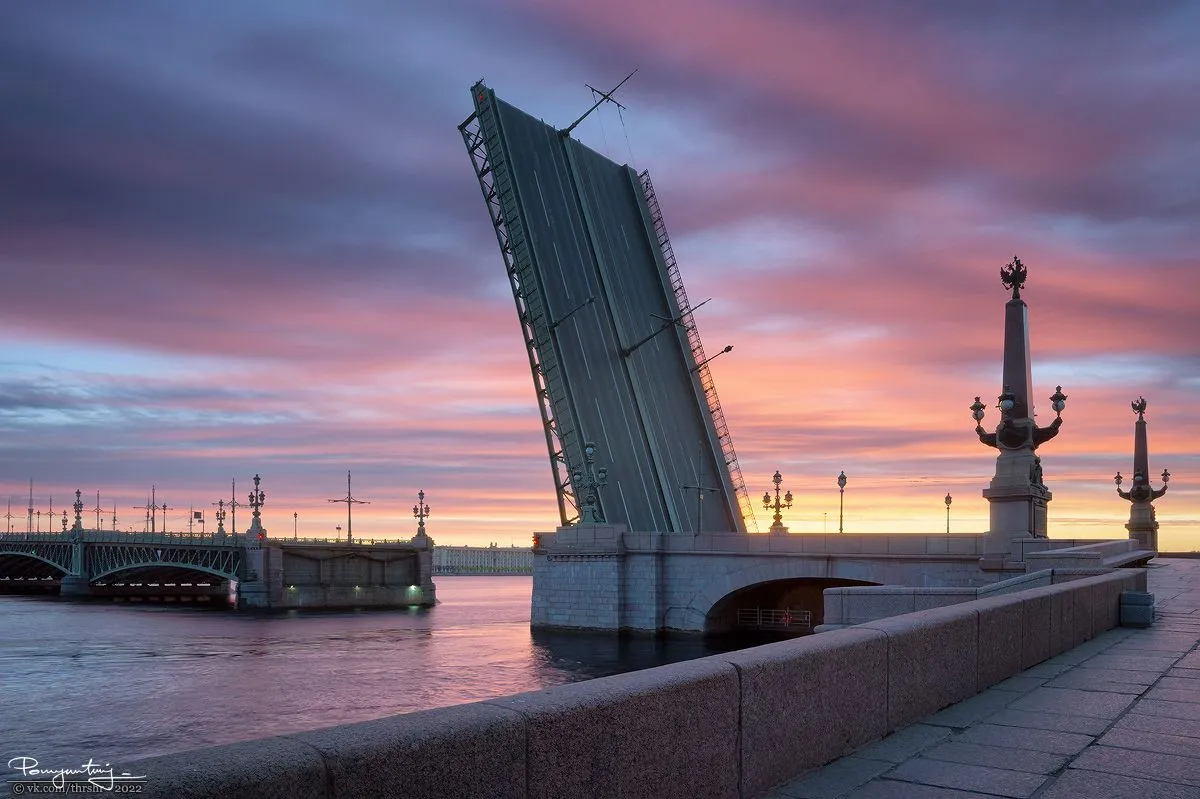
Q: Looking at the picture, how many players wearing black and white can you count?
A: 0